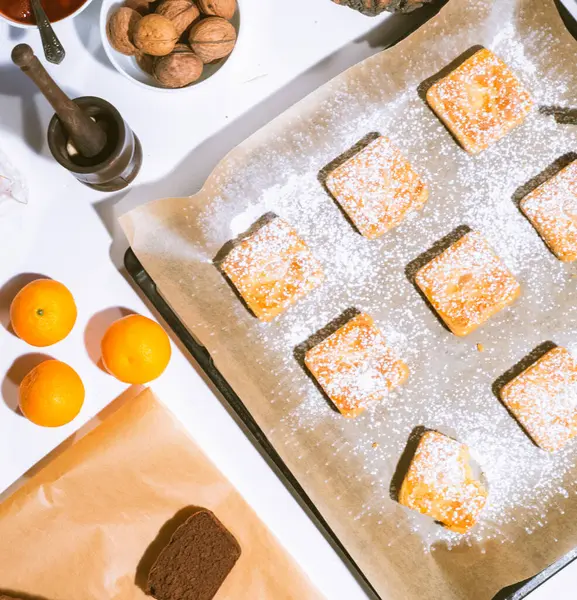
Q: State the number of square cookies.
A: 8